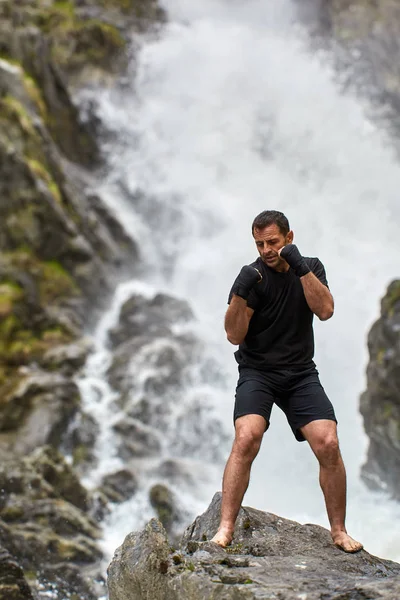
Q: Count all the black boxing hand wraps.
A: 2